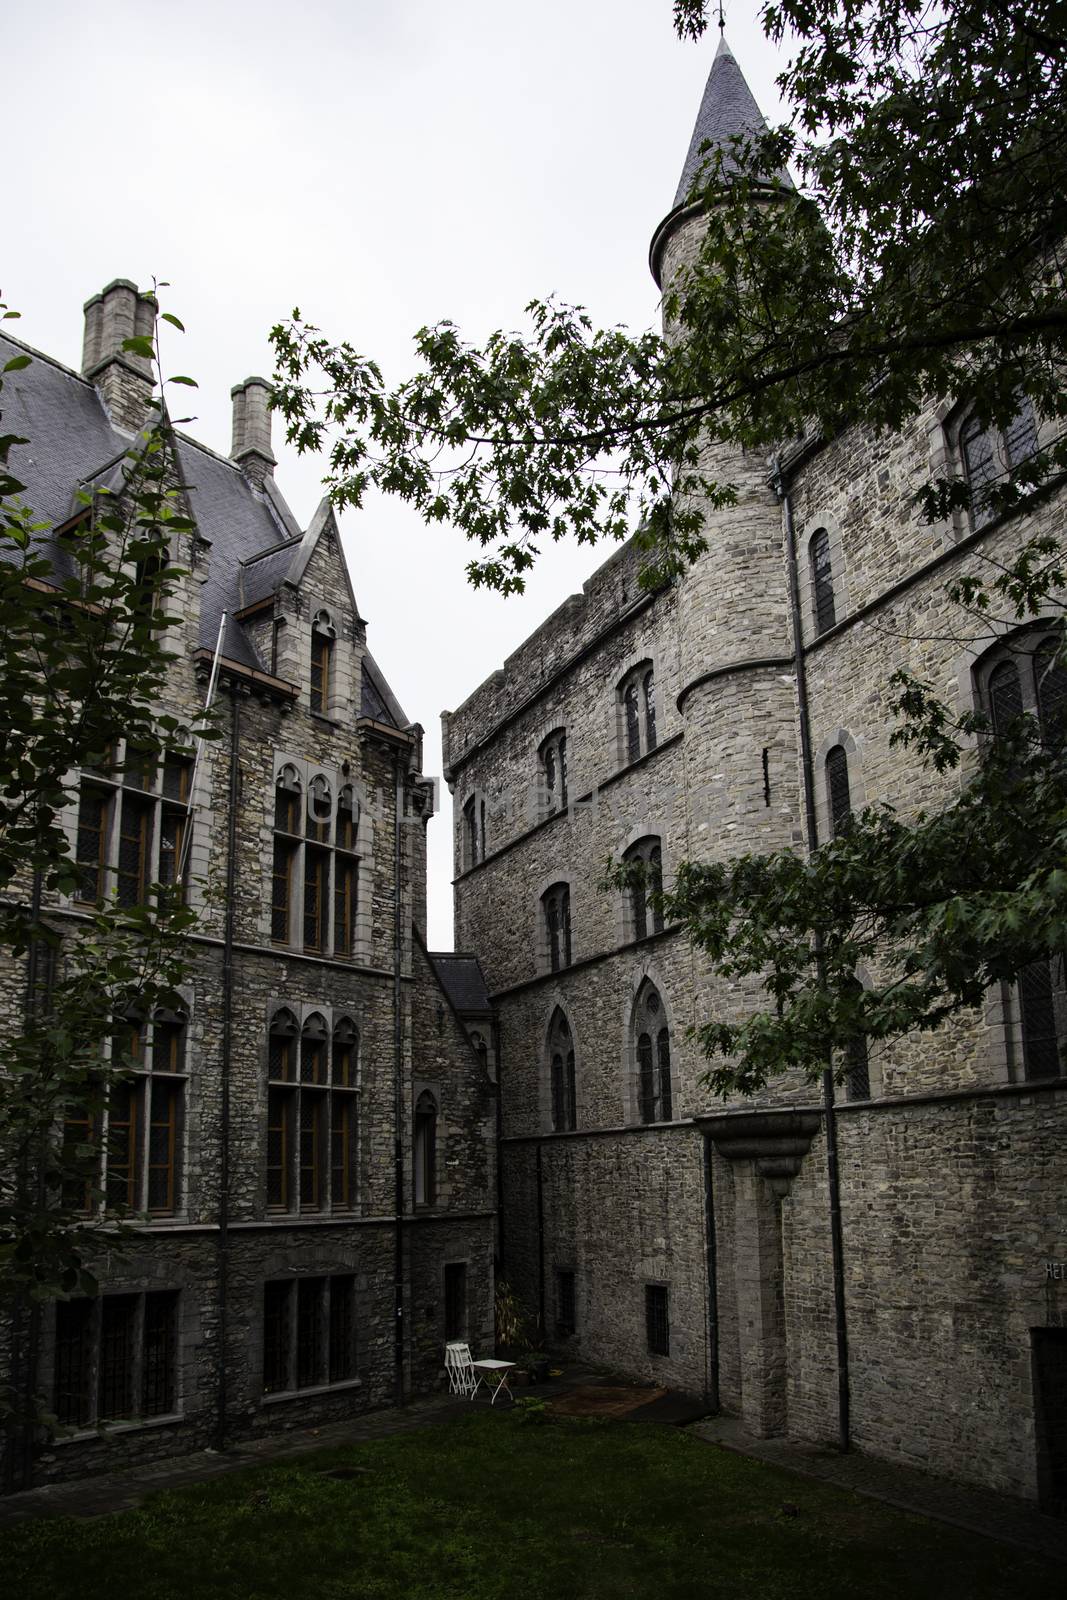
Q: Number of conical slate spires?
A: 1